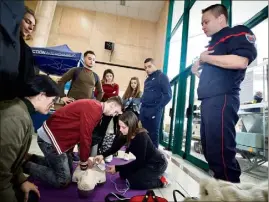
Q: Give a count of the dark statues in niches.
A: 0